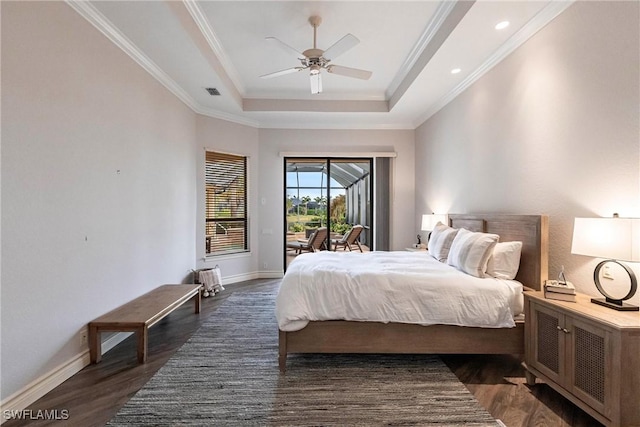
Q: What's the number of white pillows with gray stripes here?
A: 2